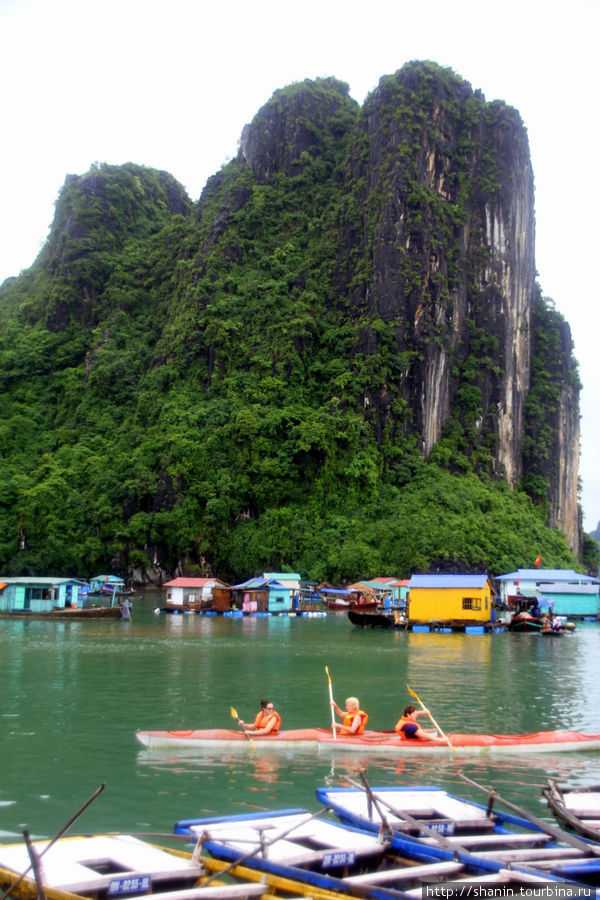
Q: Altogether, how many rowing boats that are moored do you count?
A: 4